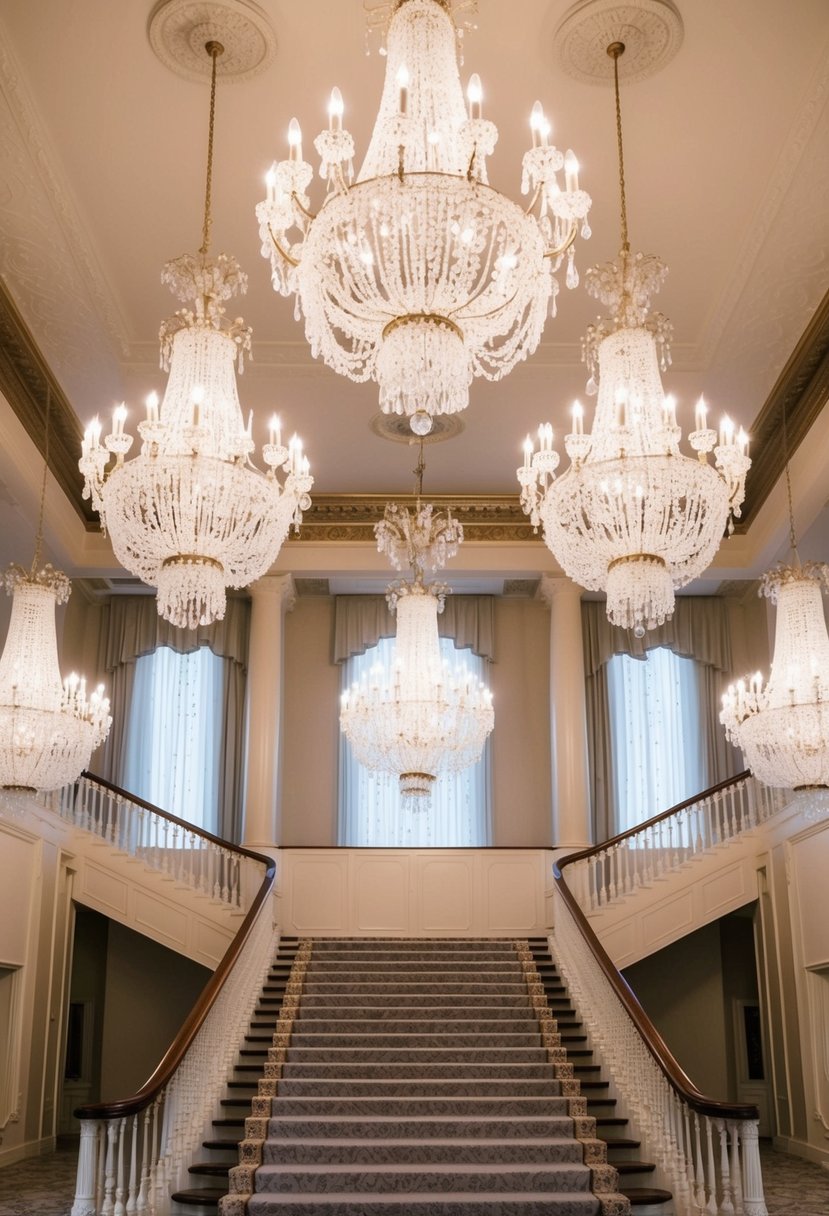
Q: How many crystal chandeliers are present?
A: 6